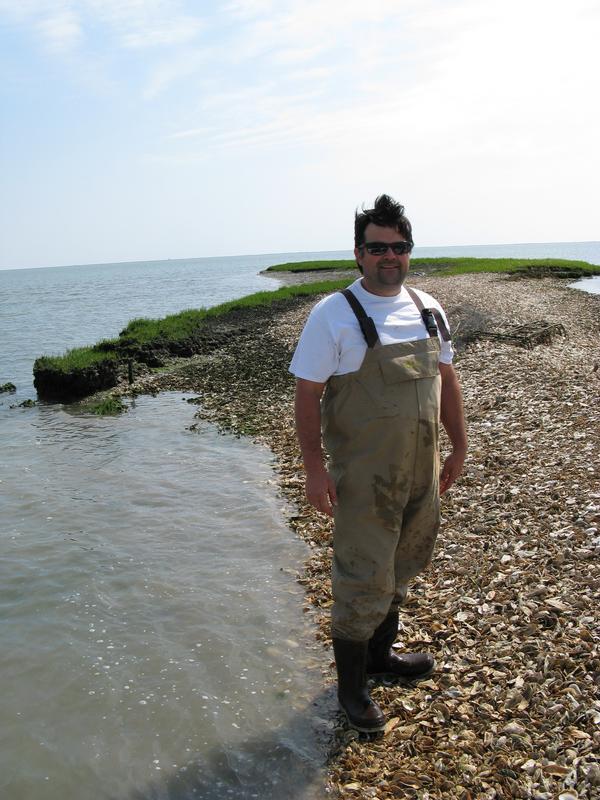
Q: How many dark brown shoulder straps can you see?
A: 2